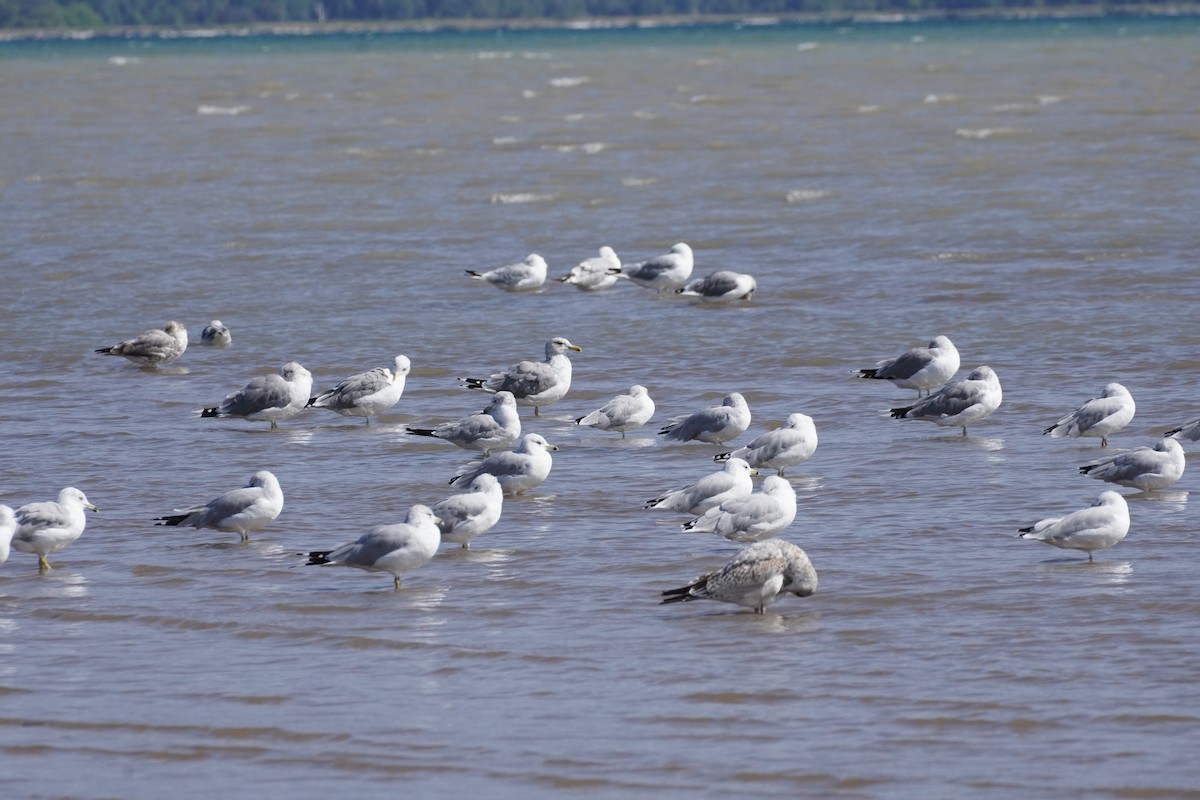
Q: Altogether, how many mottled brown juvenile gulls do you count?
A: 2